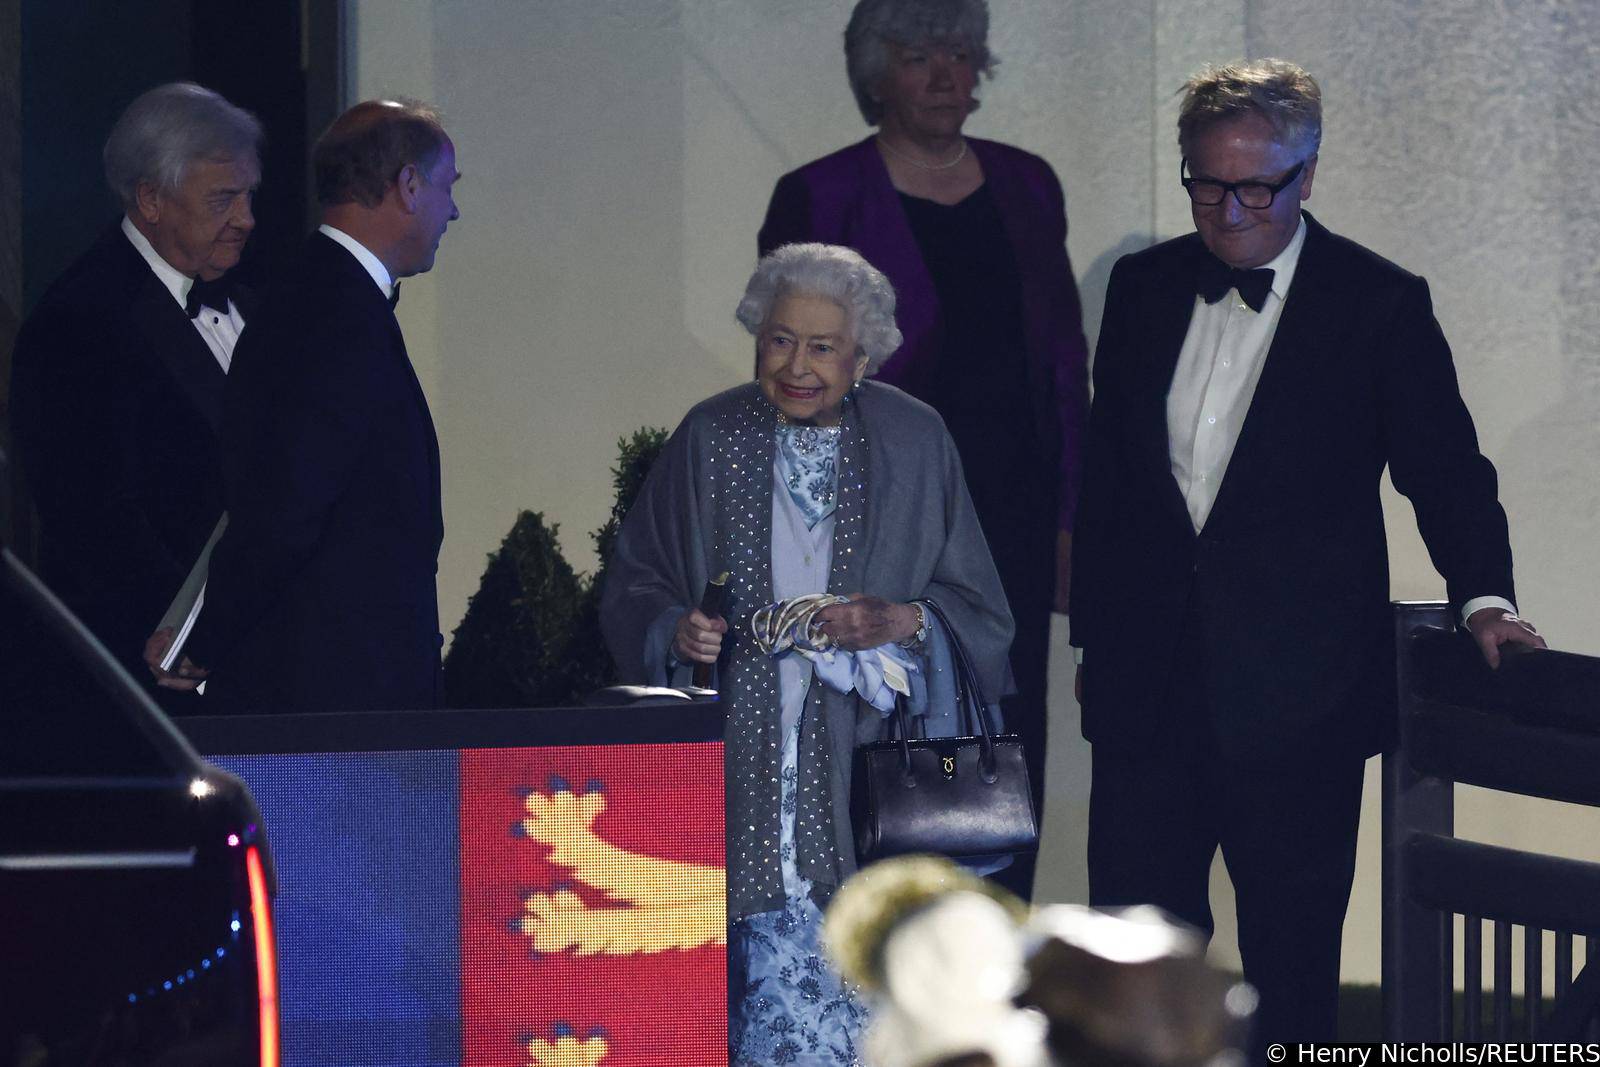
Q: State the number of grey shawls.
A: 1